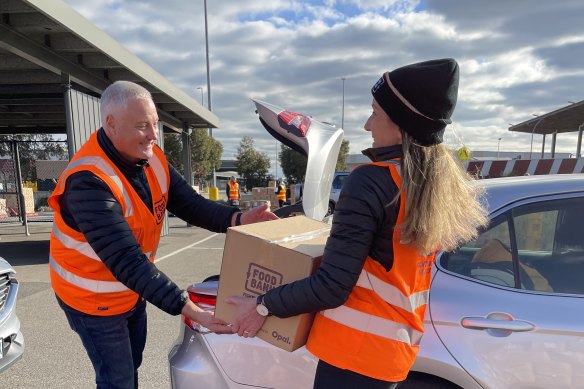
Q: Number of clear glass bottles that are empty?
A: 0